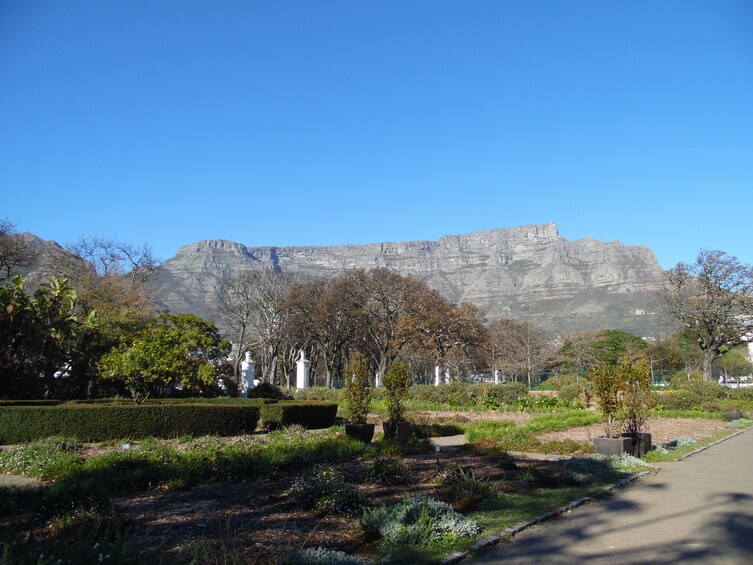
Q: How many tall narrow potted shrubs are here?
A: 4